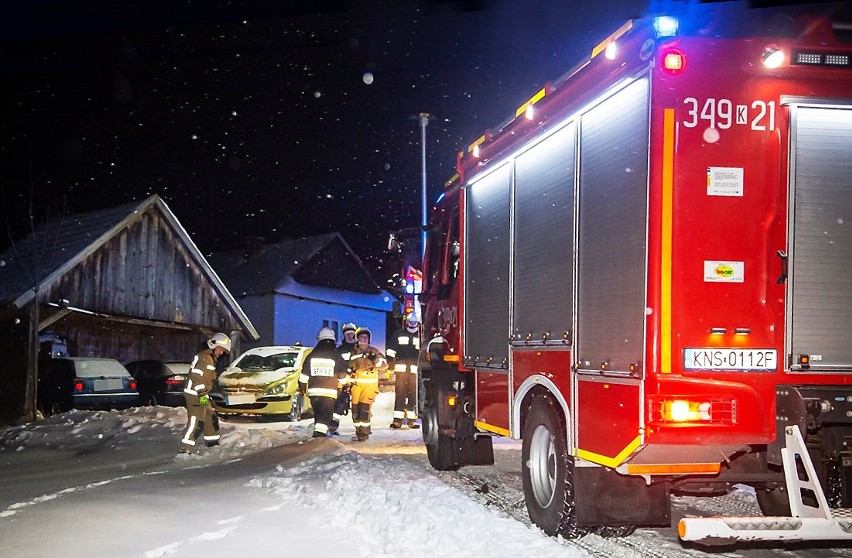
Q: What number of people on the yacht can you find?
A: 0